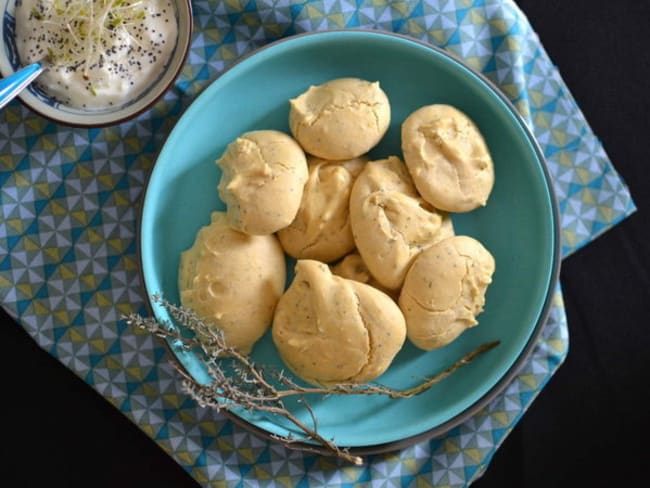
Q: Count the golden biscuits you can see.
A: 9